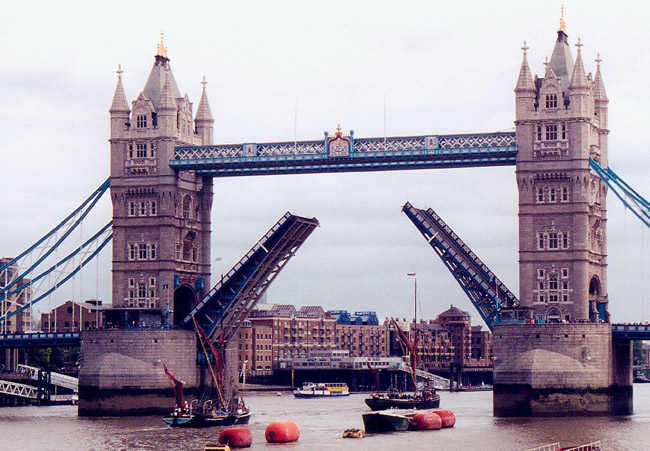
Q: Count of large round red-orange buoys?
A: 4